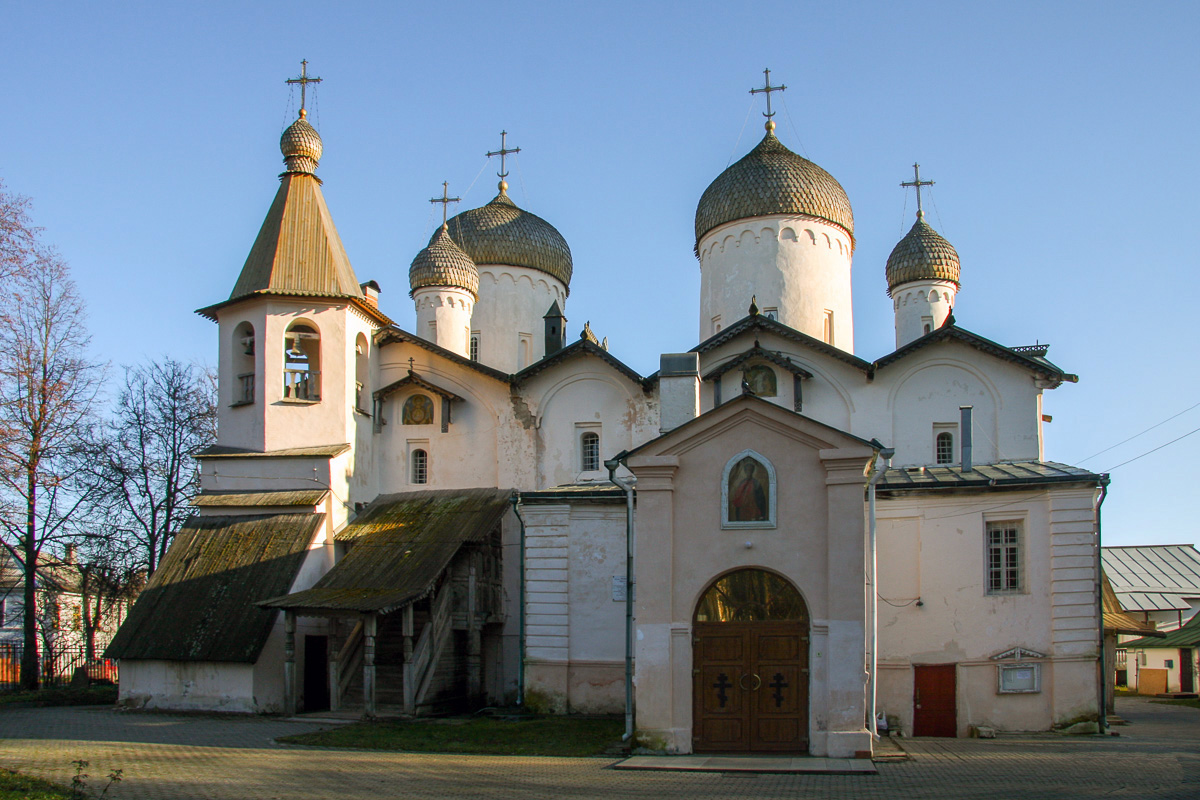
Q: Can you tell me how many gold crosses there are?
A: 5